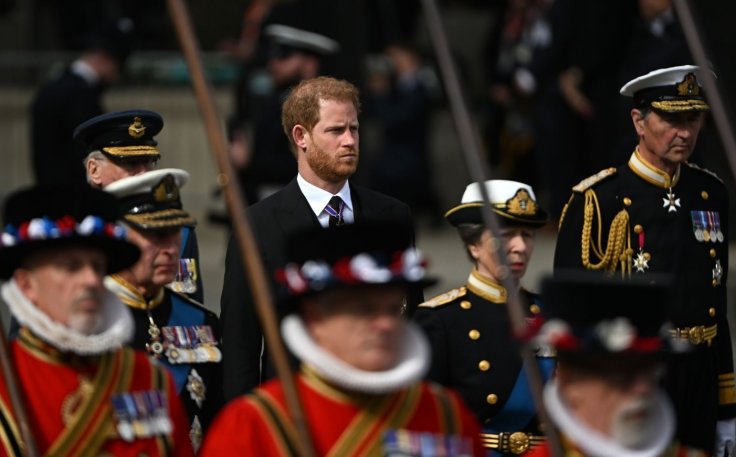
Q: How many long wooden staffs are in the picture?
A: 4